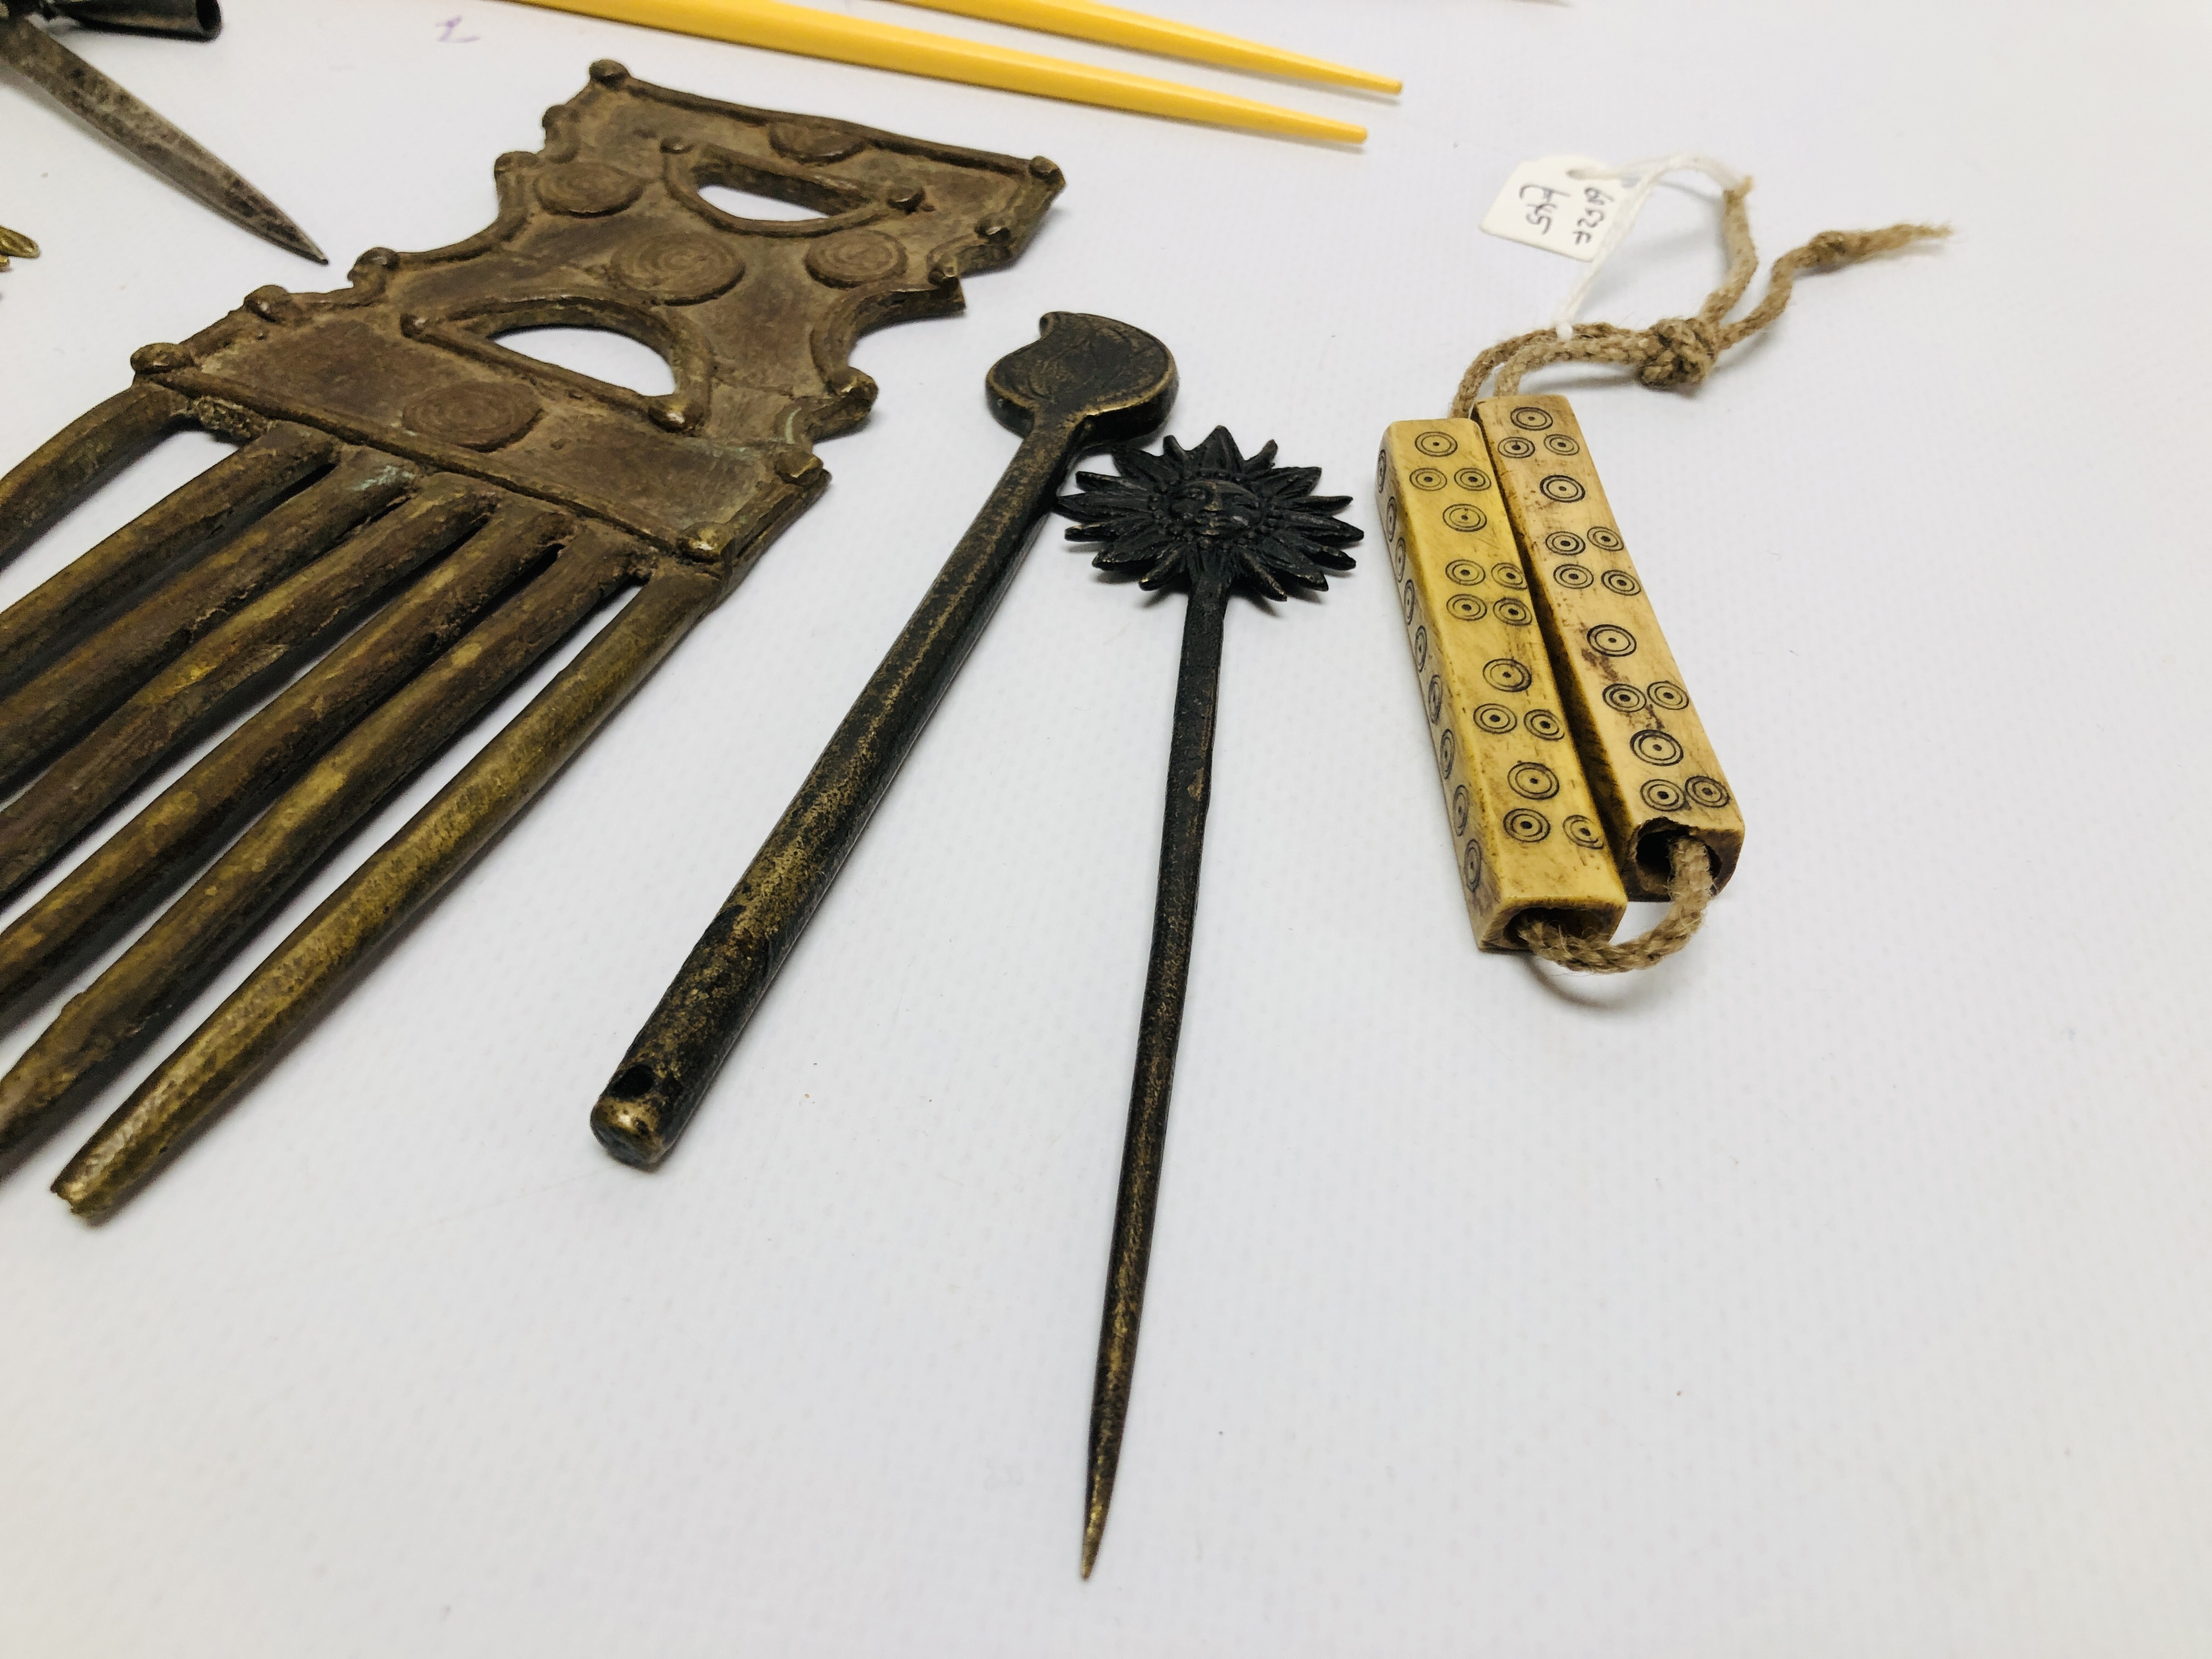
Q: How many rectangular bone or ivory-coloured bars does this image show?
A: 2